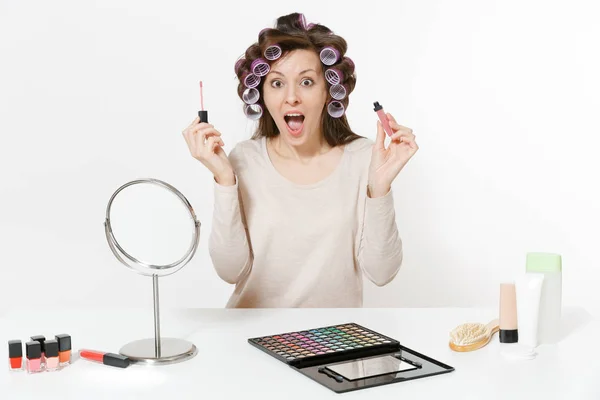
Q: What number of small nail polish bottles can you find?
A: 5